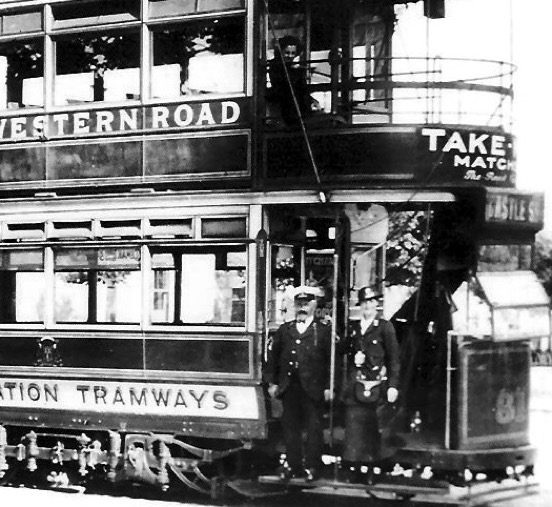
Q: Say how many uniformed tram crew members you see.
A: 2